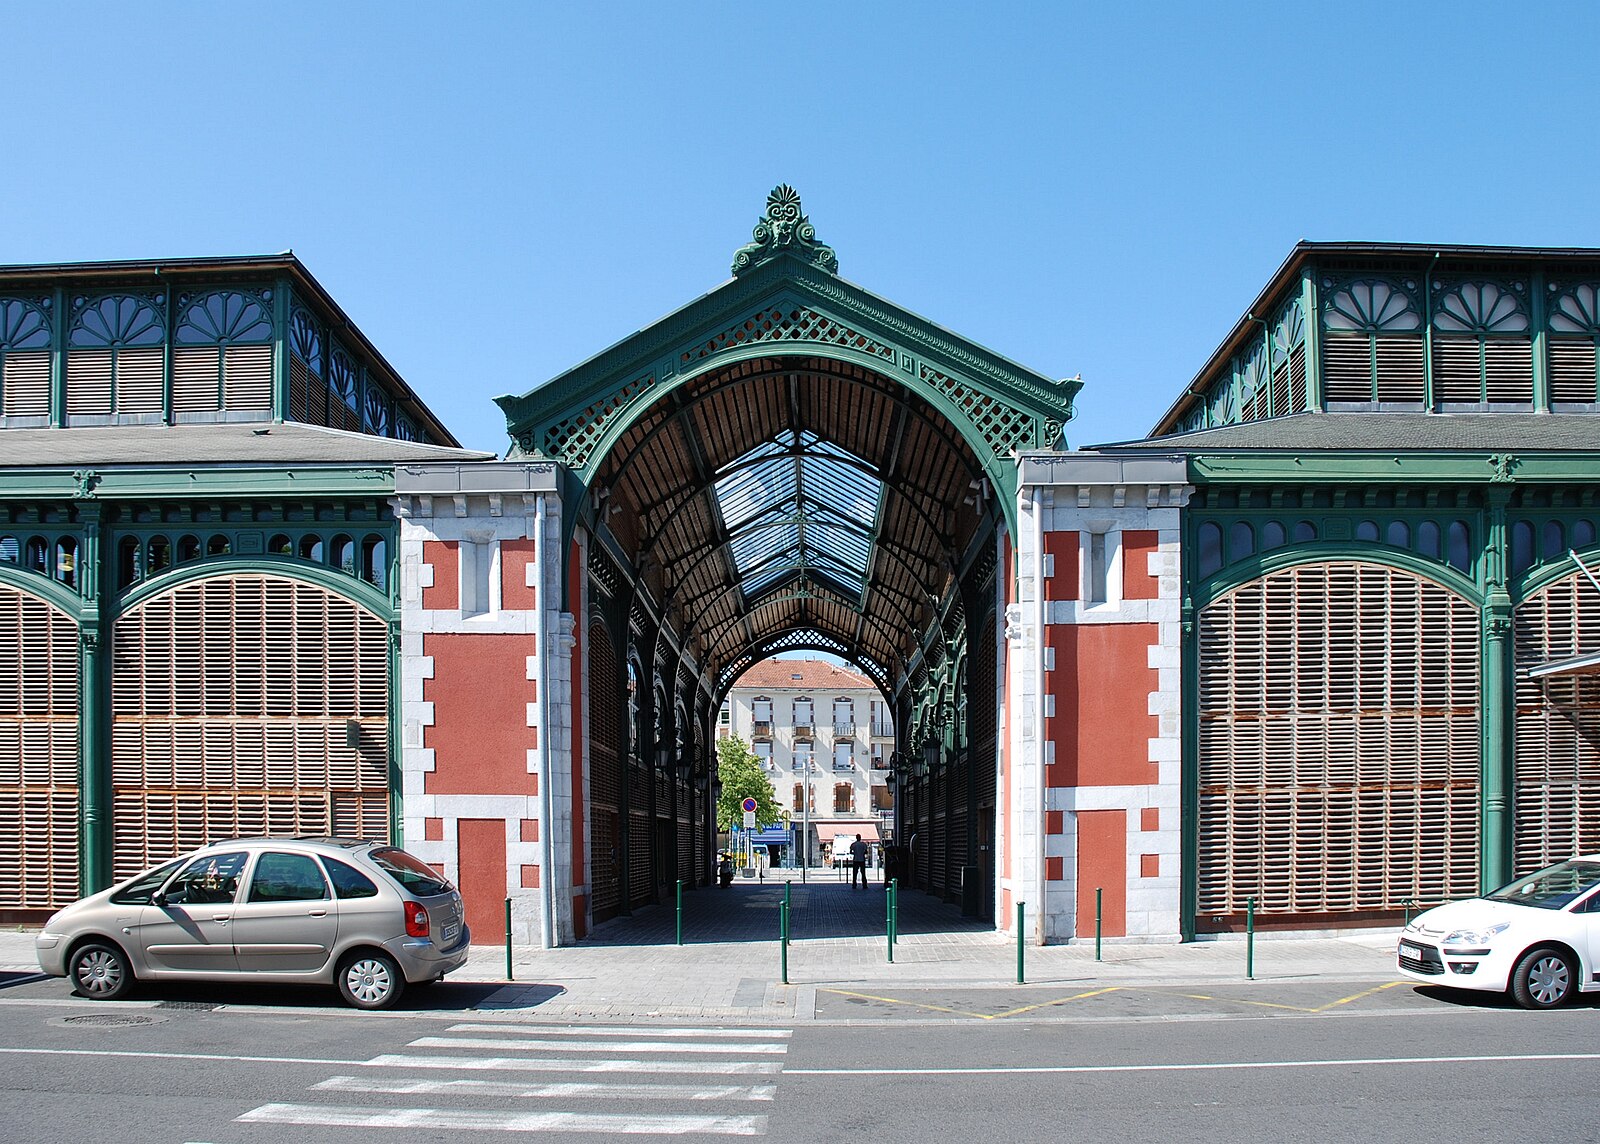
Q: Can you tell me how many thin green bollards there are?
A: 9